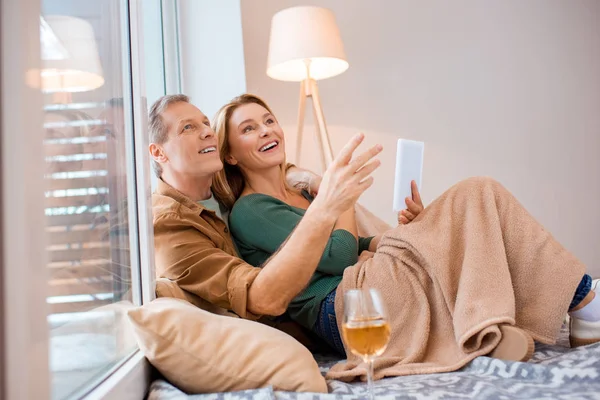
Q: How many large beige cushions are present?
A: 1